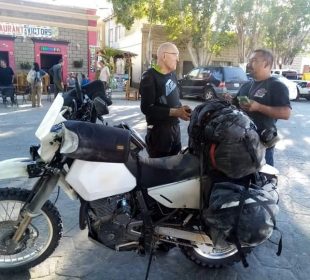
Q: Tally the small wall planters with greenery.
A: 2